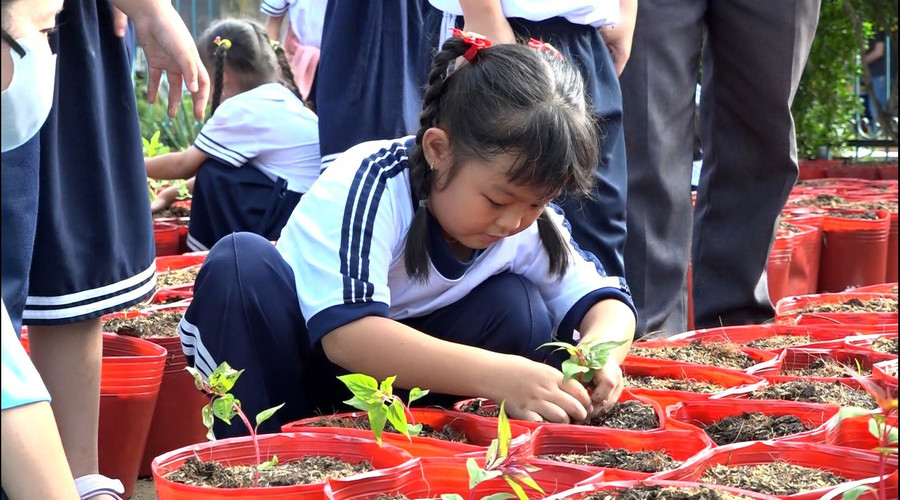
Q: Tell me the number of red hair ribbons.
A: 2